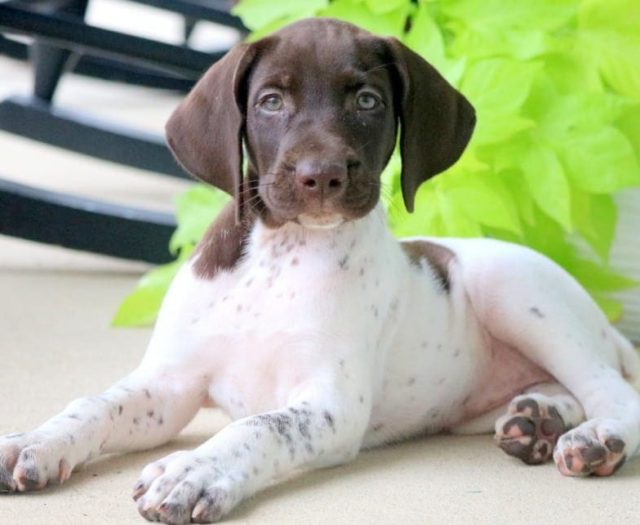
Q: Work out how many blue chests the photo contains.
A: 0